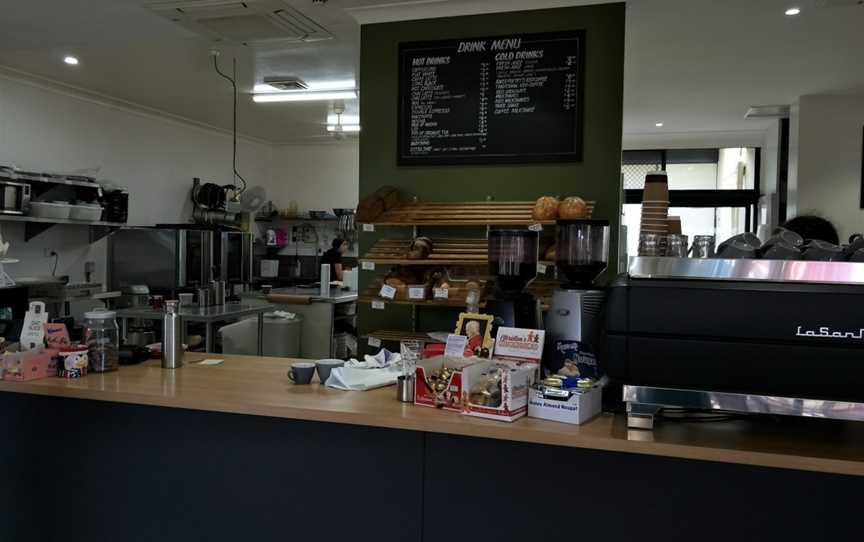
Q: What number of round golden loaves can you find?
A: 2